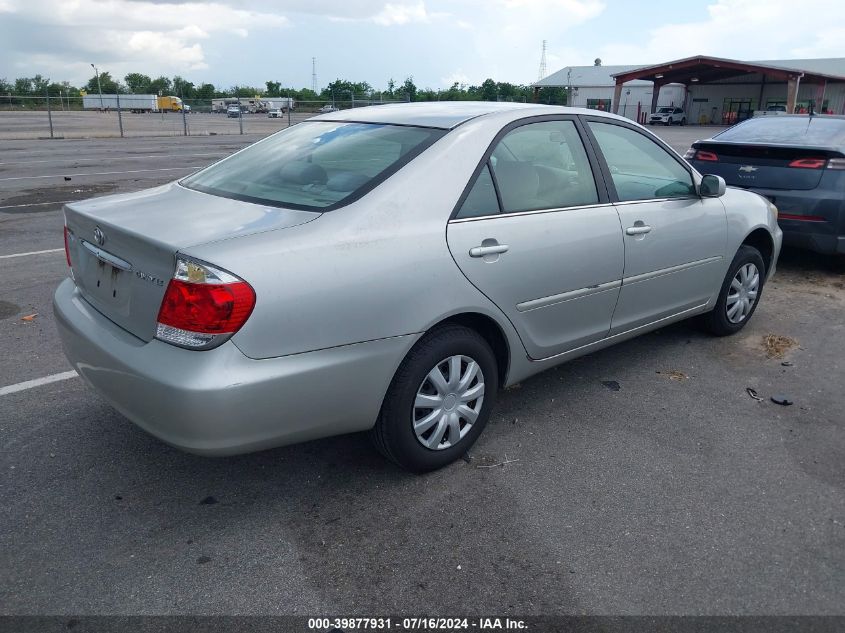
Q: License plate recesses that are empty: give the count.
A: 1